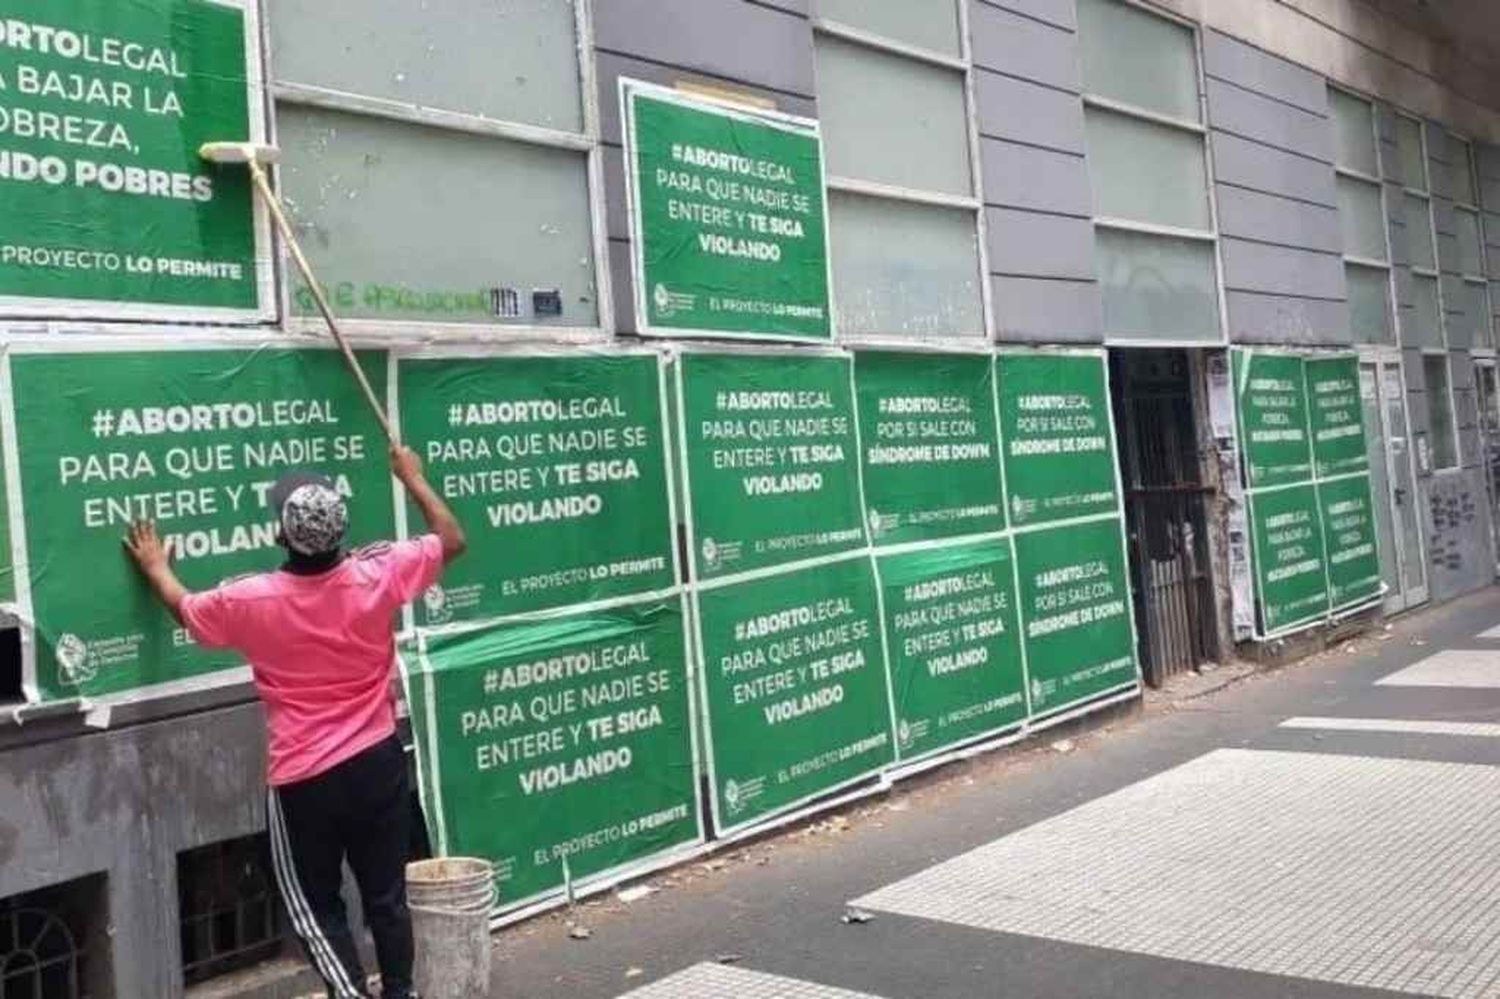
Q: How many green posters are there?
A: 15